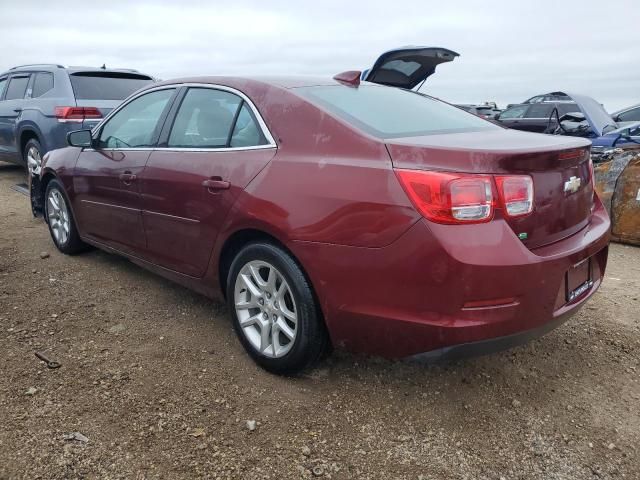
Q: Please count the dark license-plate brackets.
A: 1